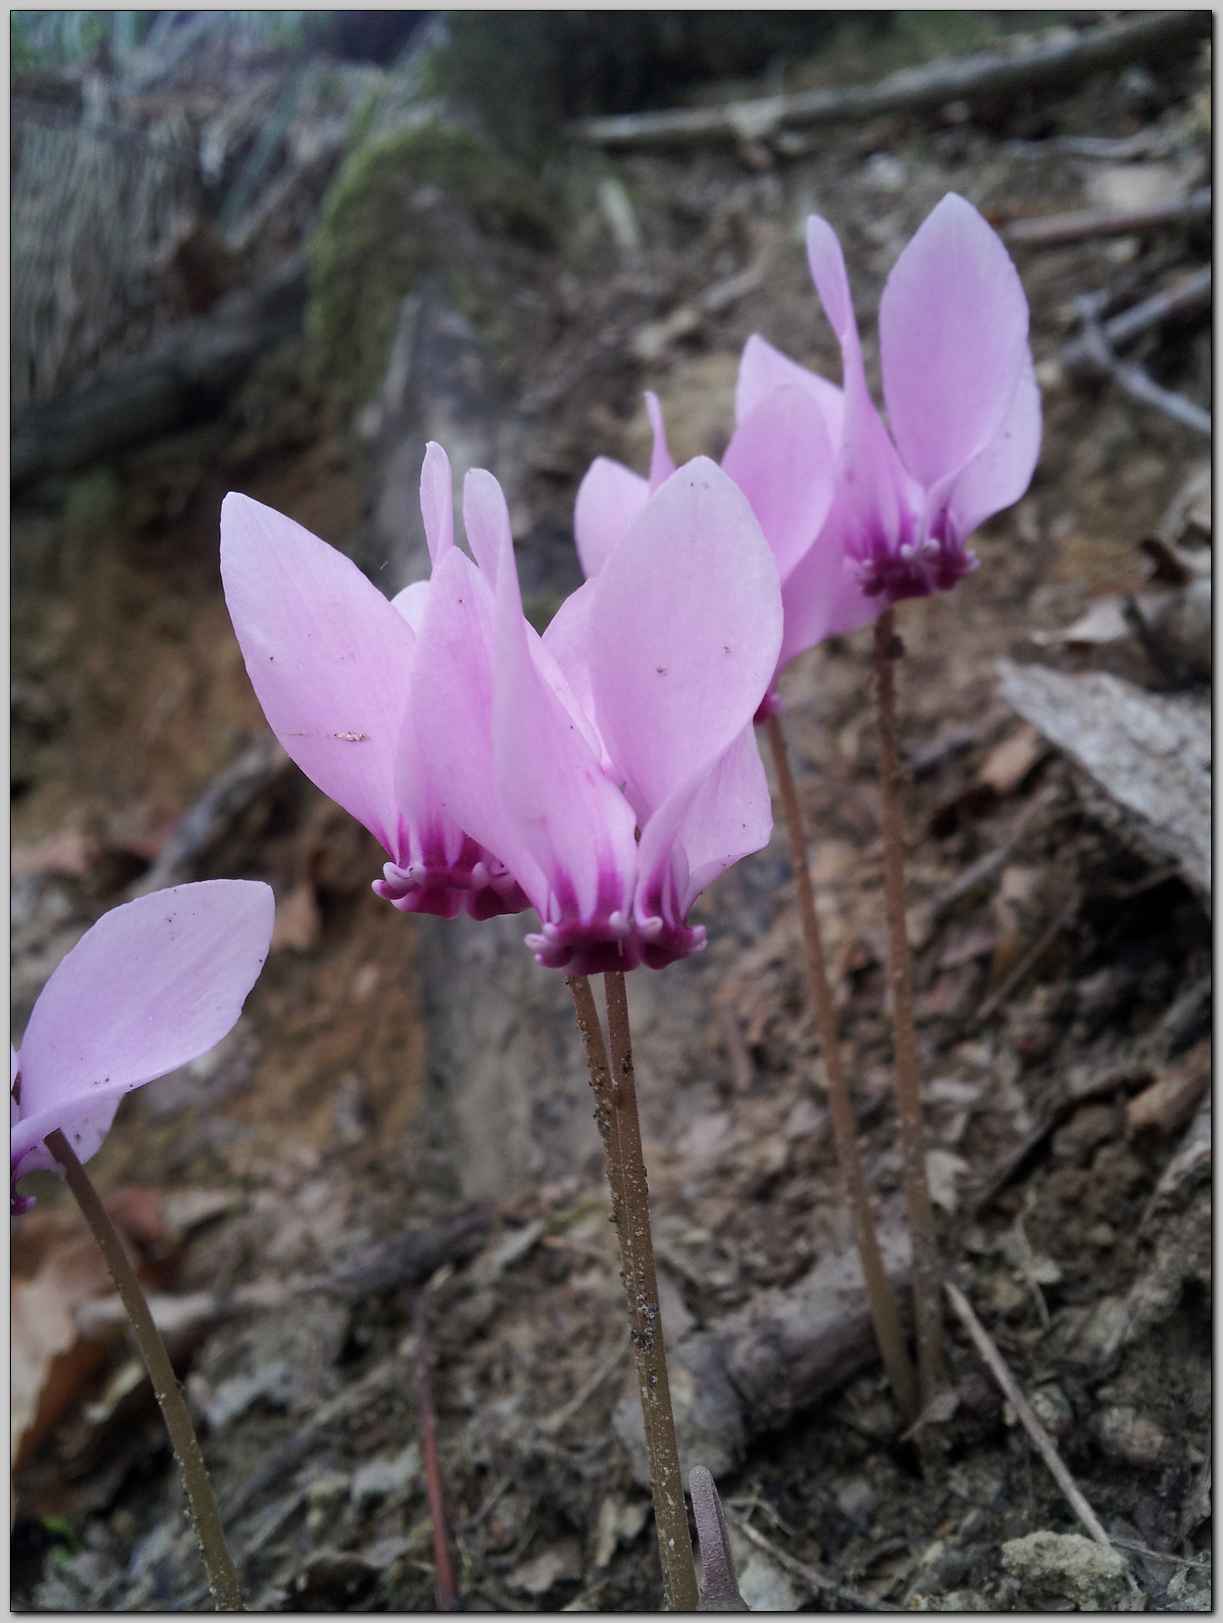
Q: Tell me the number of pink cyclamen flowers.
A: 5